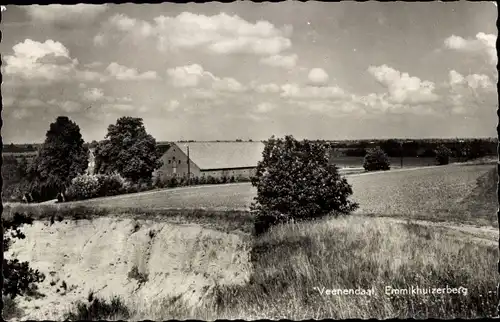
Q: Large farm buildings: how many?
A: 1